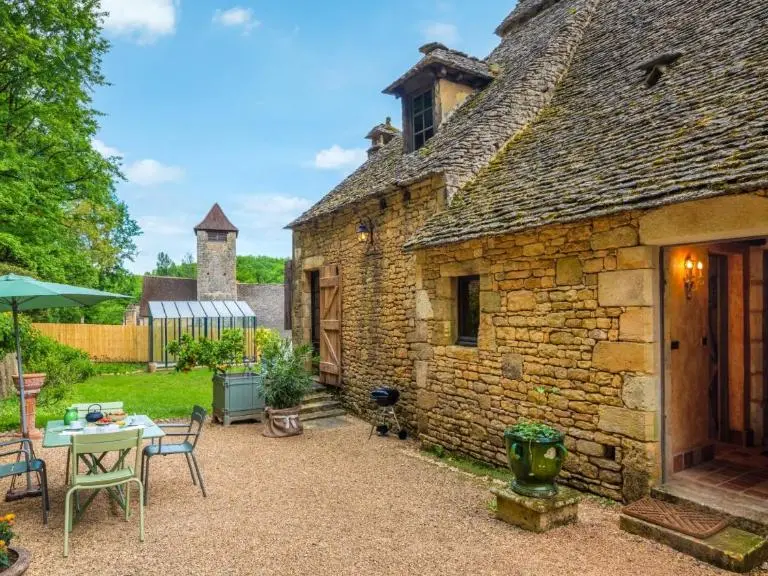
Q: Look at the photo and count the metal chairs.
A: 4